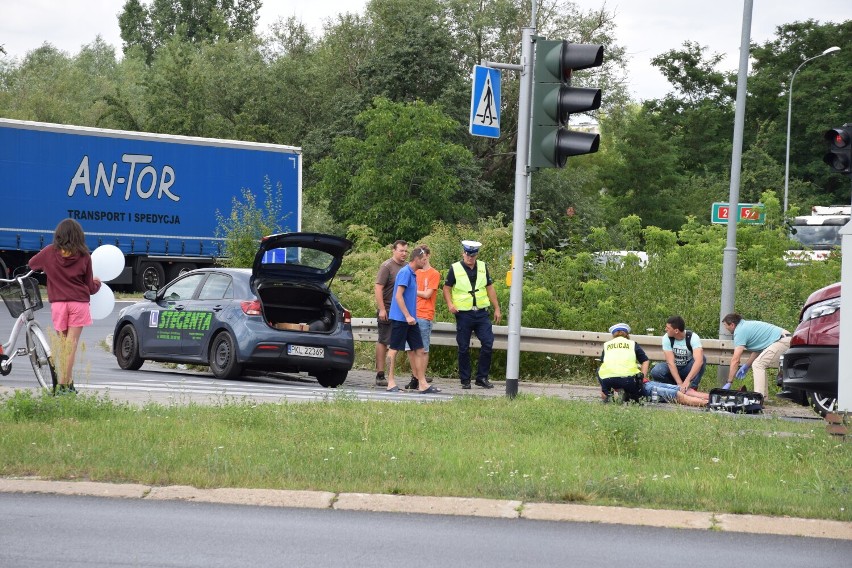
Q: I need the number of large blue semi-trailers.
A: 1